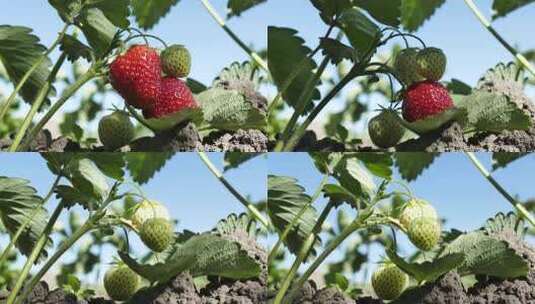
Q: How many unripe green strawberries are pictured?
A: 11